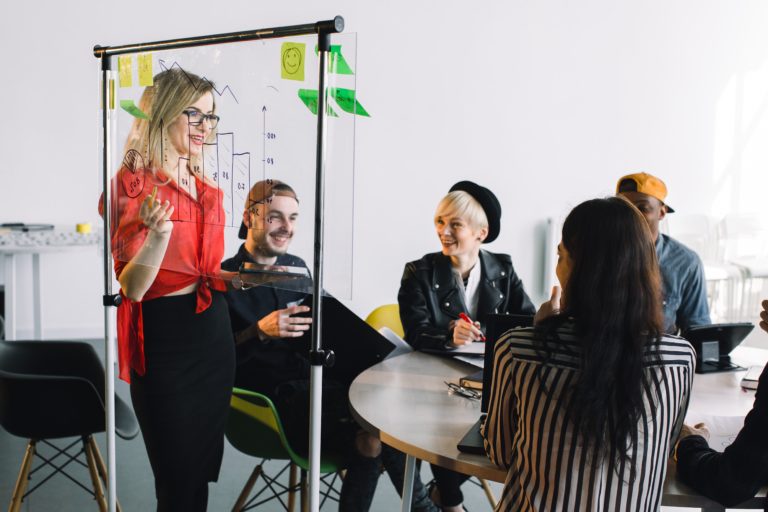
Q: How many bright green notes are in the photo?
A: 4